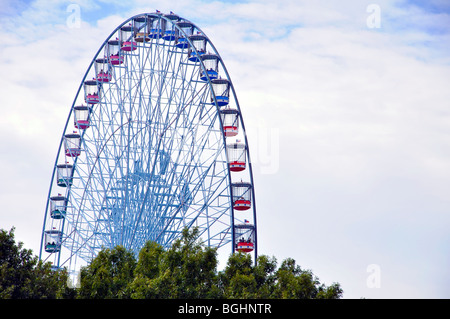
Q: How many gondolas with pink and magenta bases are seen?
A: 6